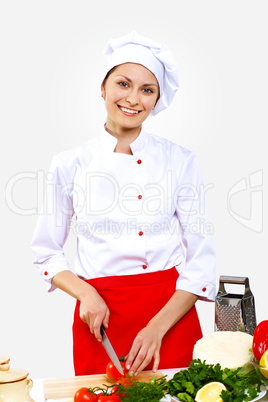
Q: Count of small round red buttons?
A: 6